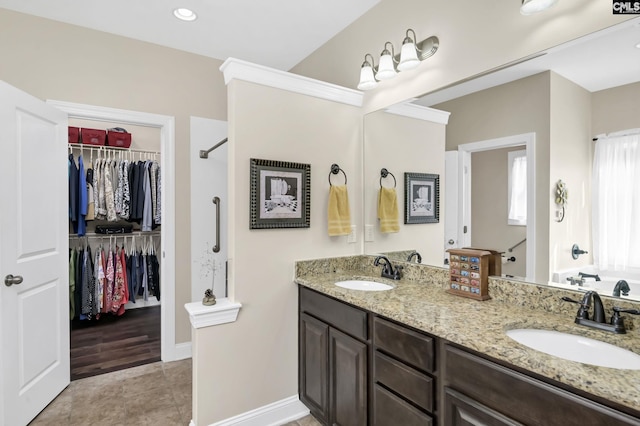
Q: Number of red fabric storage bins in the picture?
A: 3